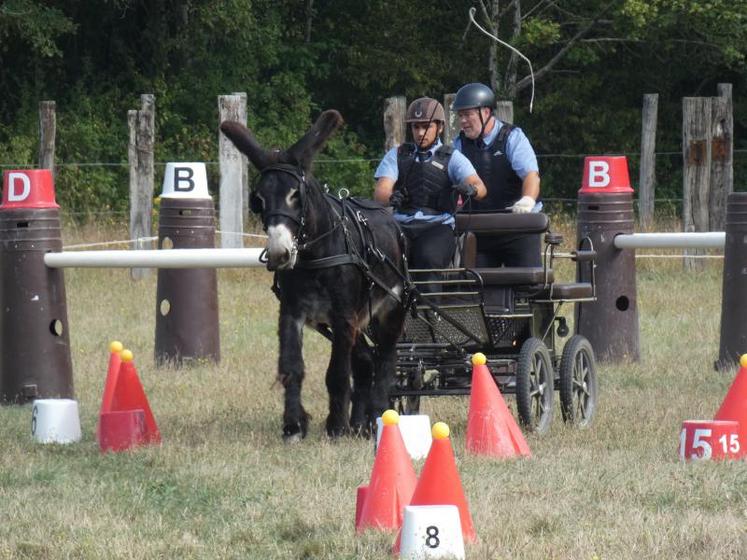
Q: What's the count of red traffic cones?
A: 6